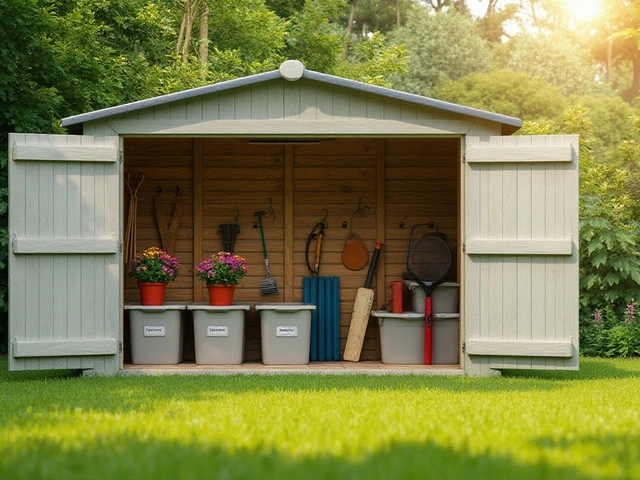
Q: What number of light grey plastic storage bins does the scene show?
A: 5